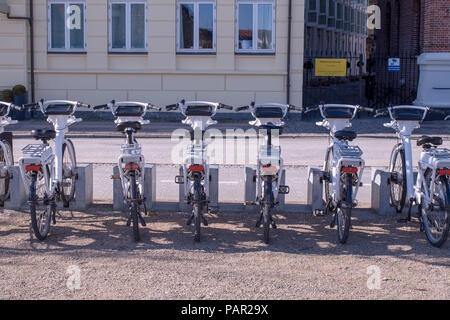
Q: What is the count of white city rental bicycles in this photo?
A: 7